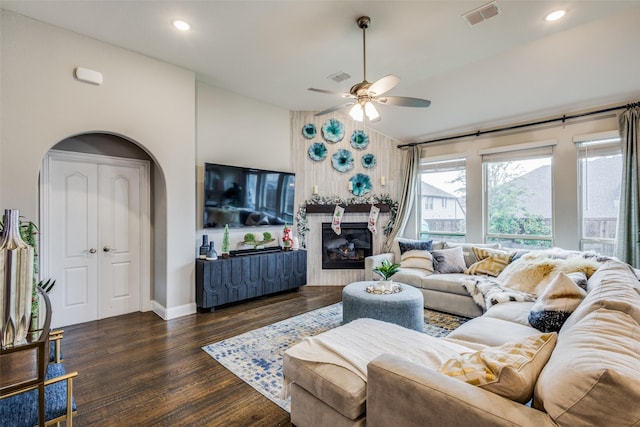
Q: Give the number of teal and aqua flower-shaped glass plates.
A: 7